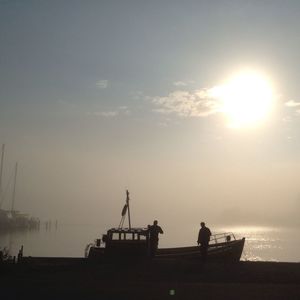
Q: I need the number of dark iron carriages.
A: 0